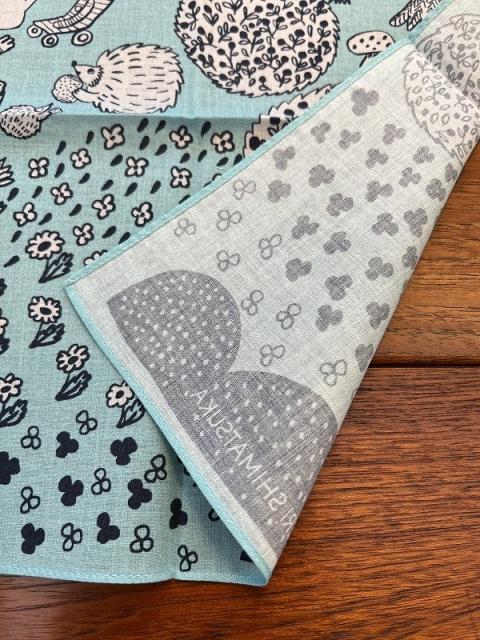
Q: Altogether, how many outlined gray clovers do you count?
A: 9